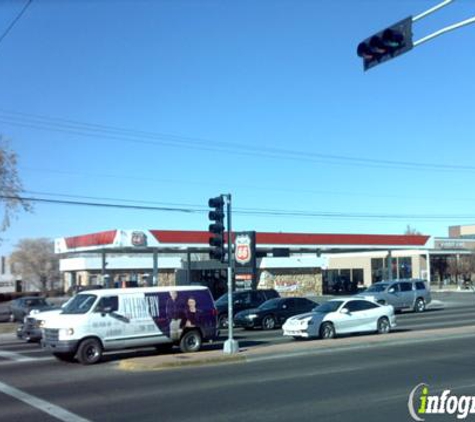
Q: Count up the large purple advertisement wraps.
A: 1